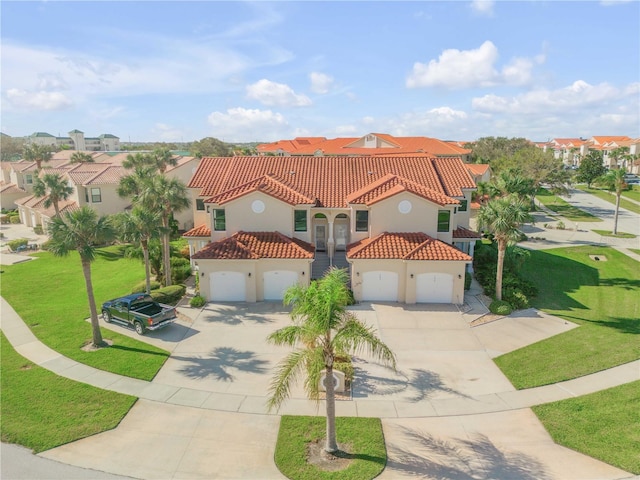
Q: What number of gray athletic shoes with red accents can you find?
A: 0